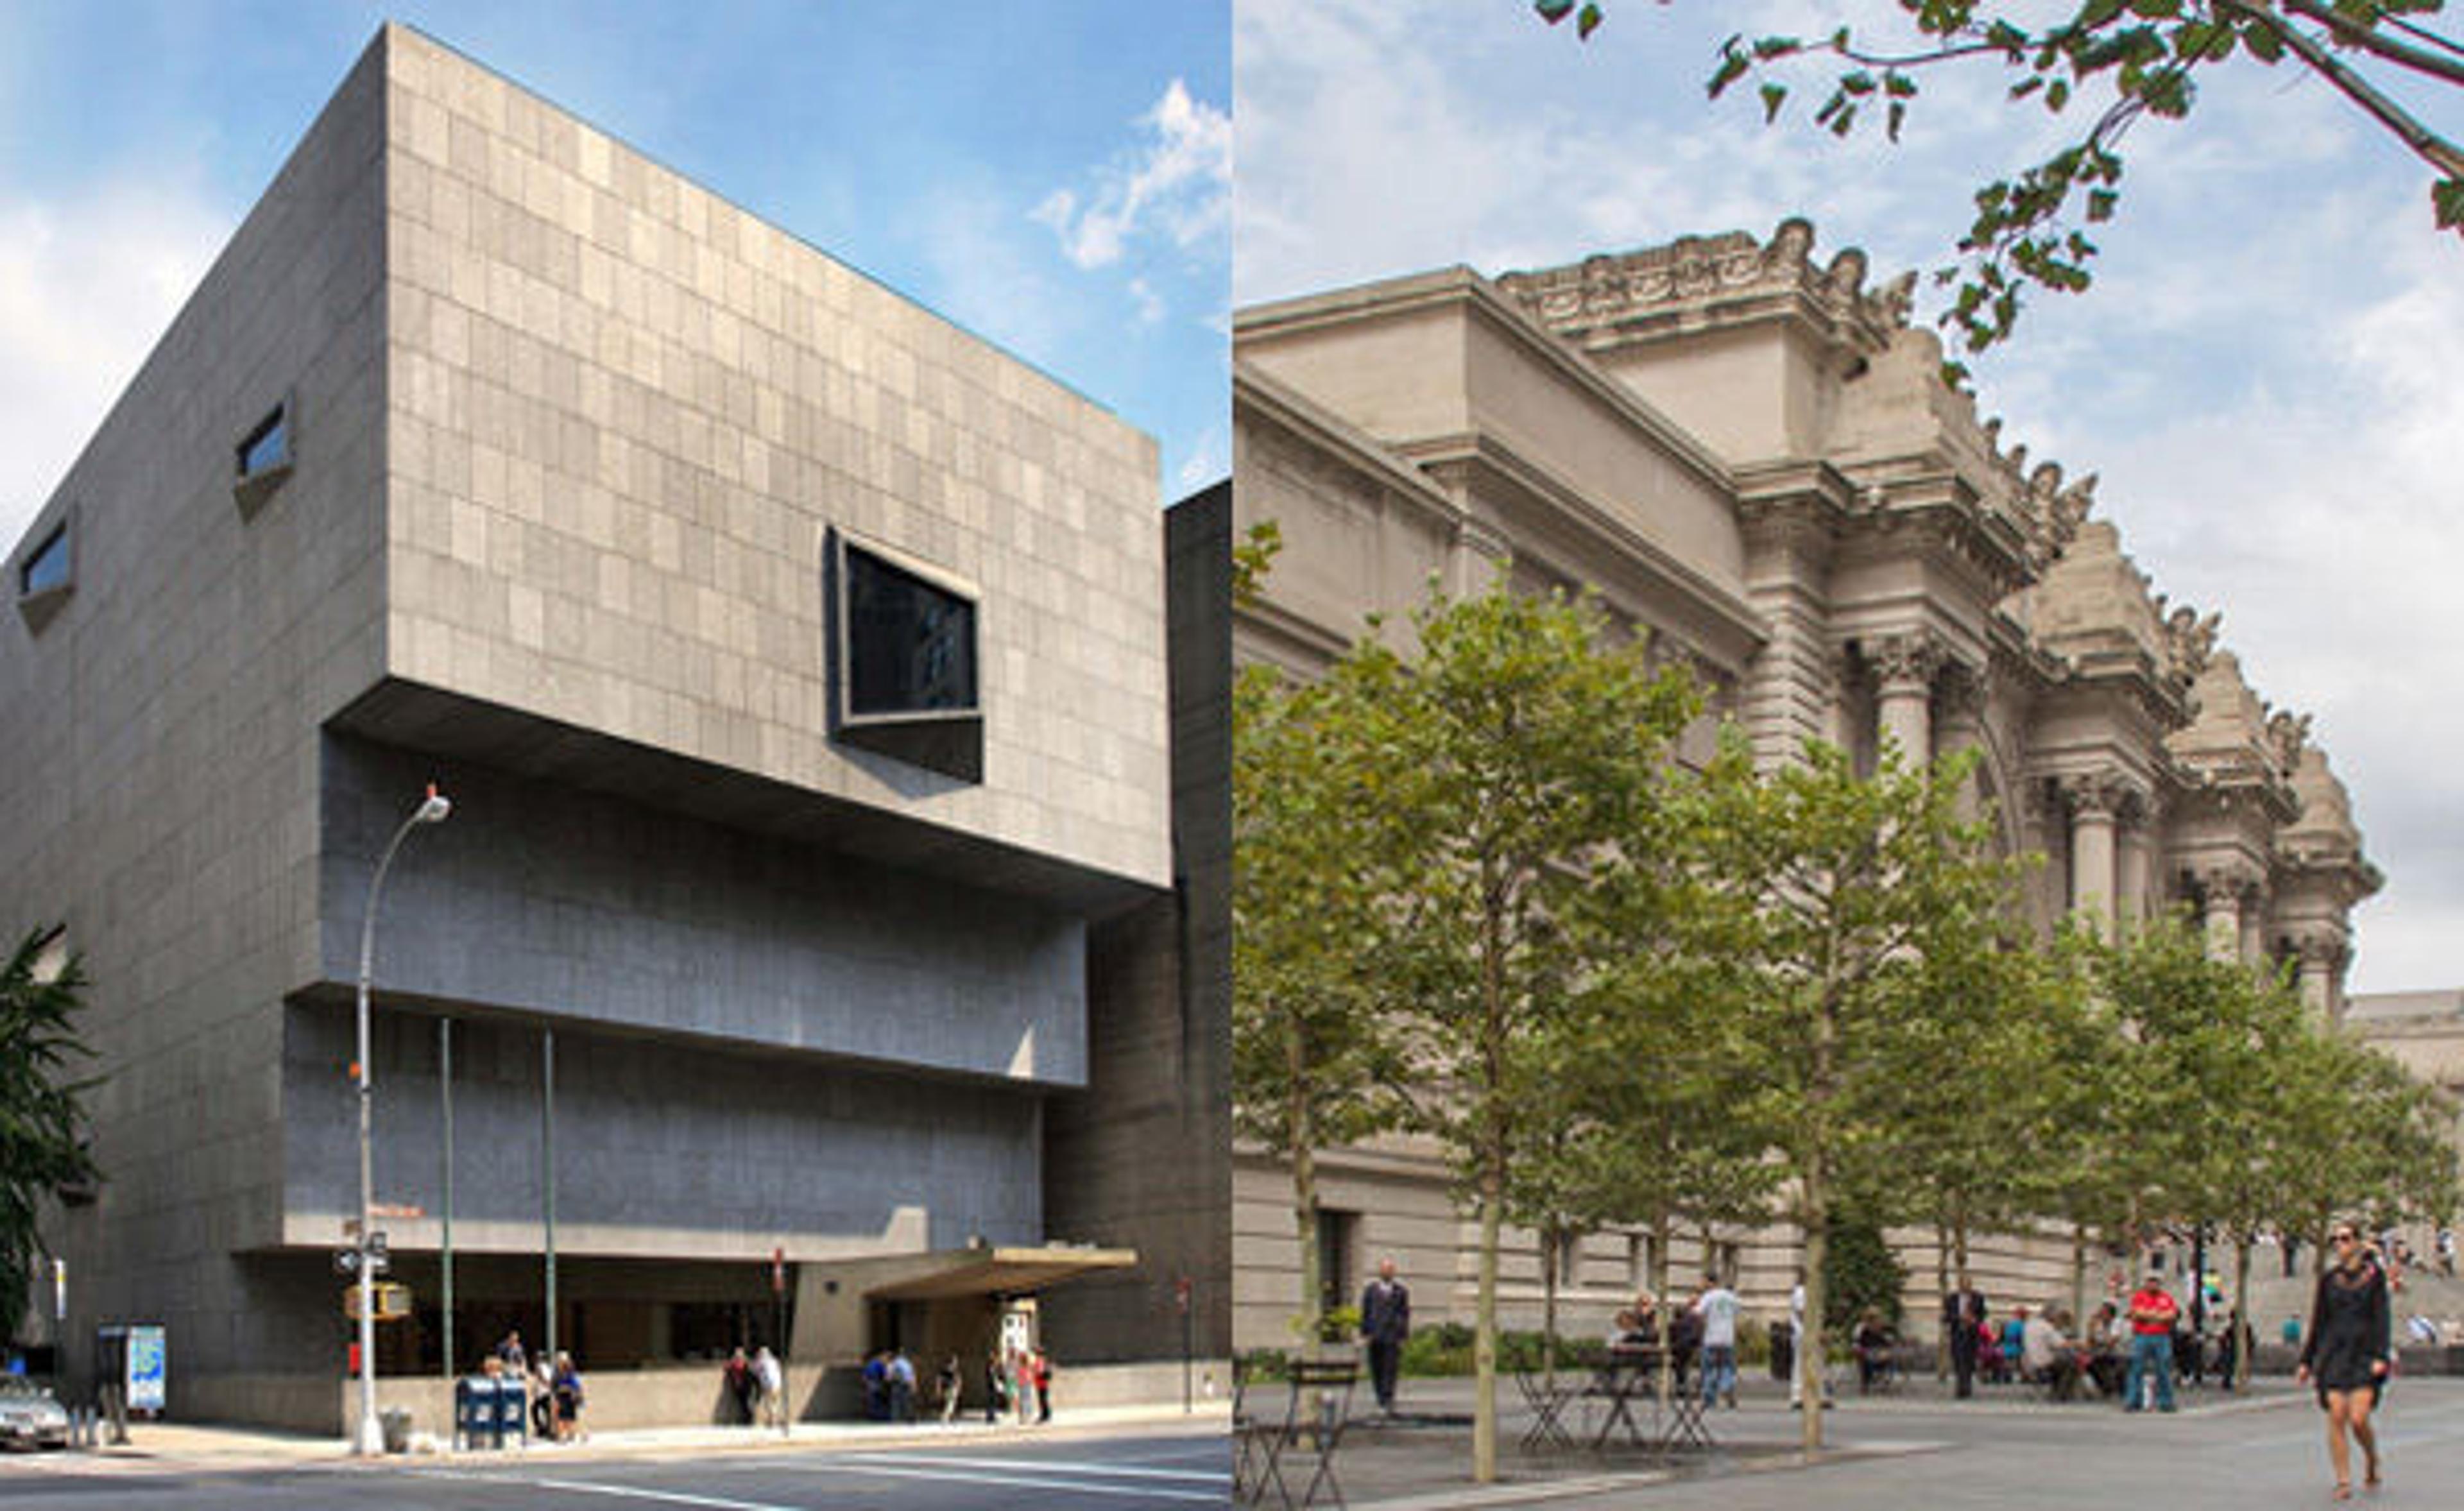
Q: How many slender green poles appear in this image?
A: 2